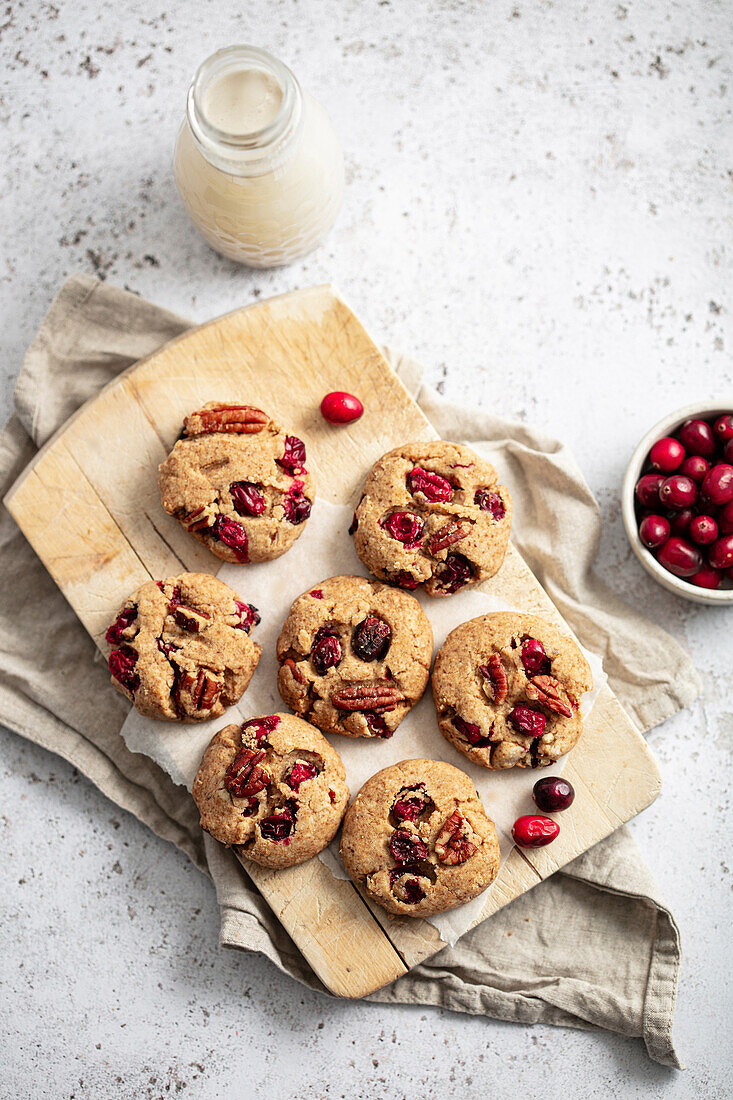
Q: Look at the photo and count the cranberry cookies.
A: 7